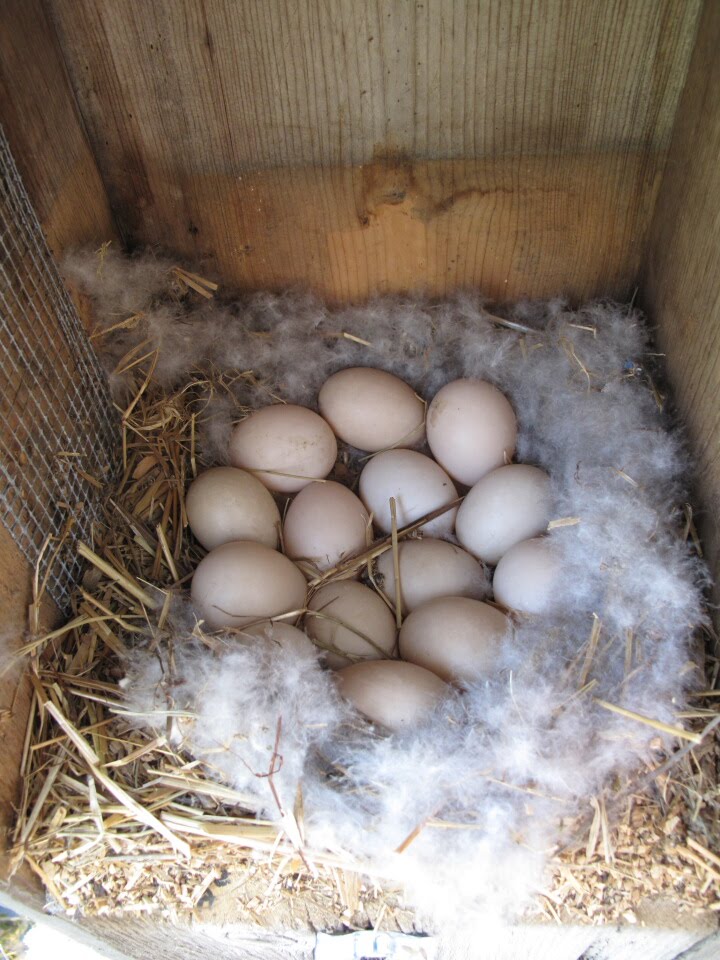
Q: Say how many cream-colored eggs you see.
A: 14